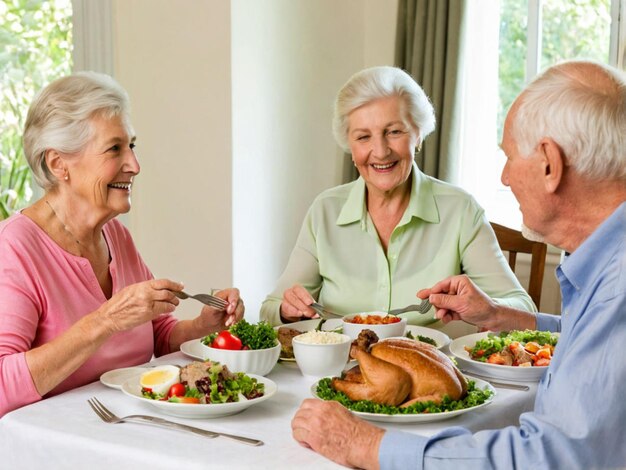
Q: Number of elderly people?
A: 3